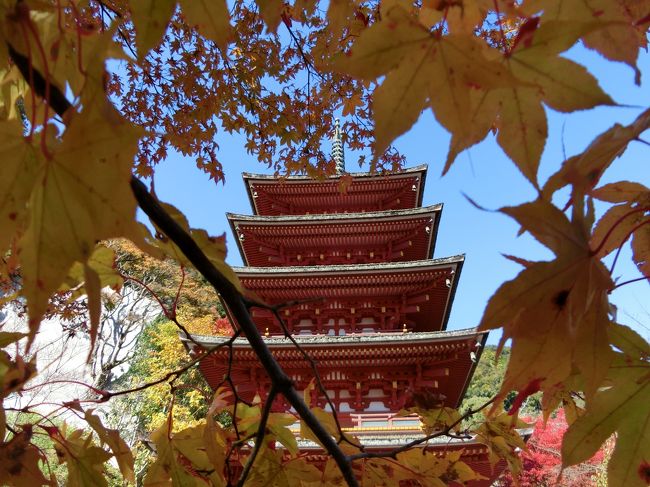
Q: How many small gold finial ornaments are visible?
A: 2